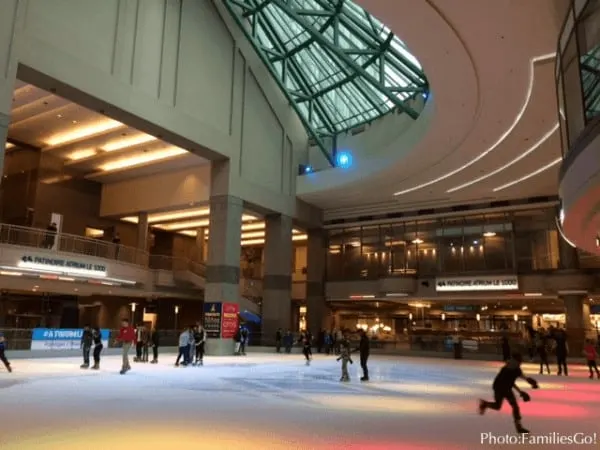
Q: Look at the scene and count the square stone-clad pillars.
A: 3